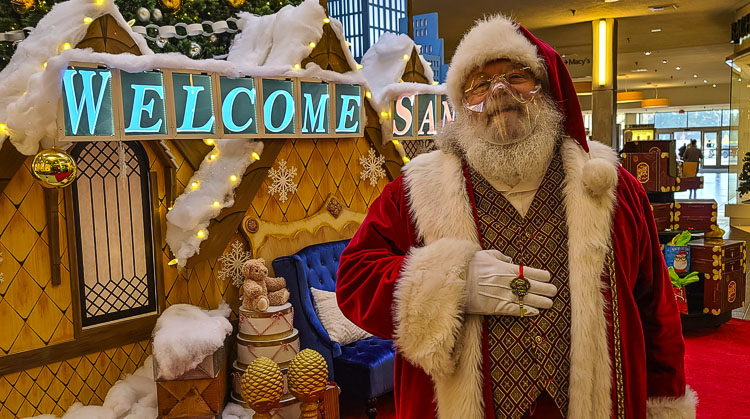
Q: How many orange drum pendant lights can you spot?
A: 3